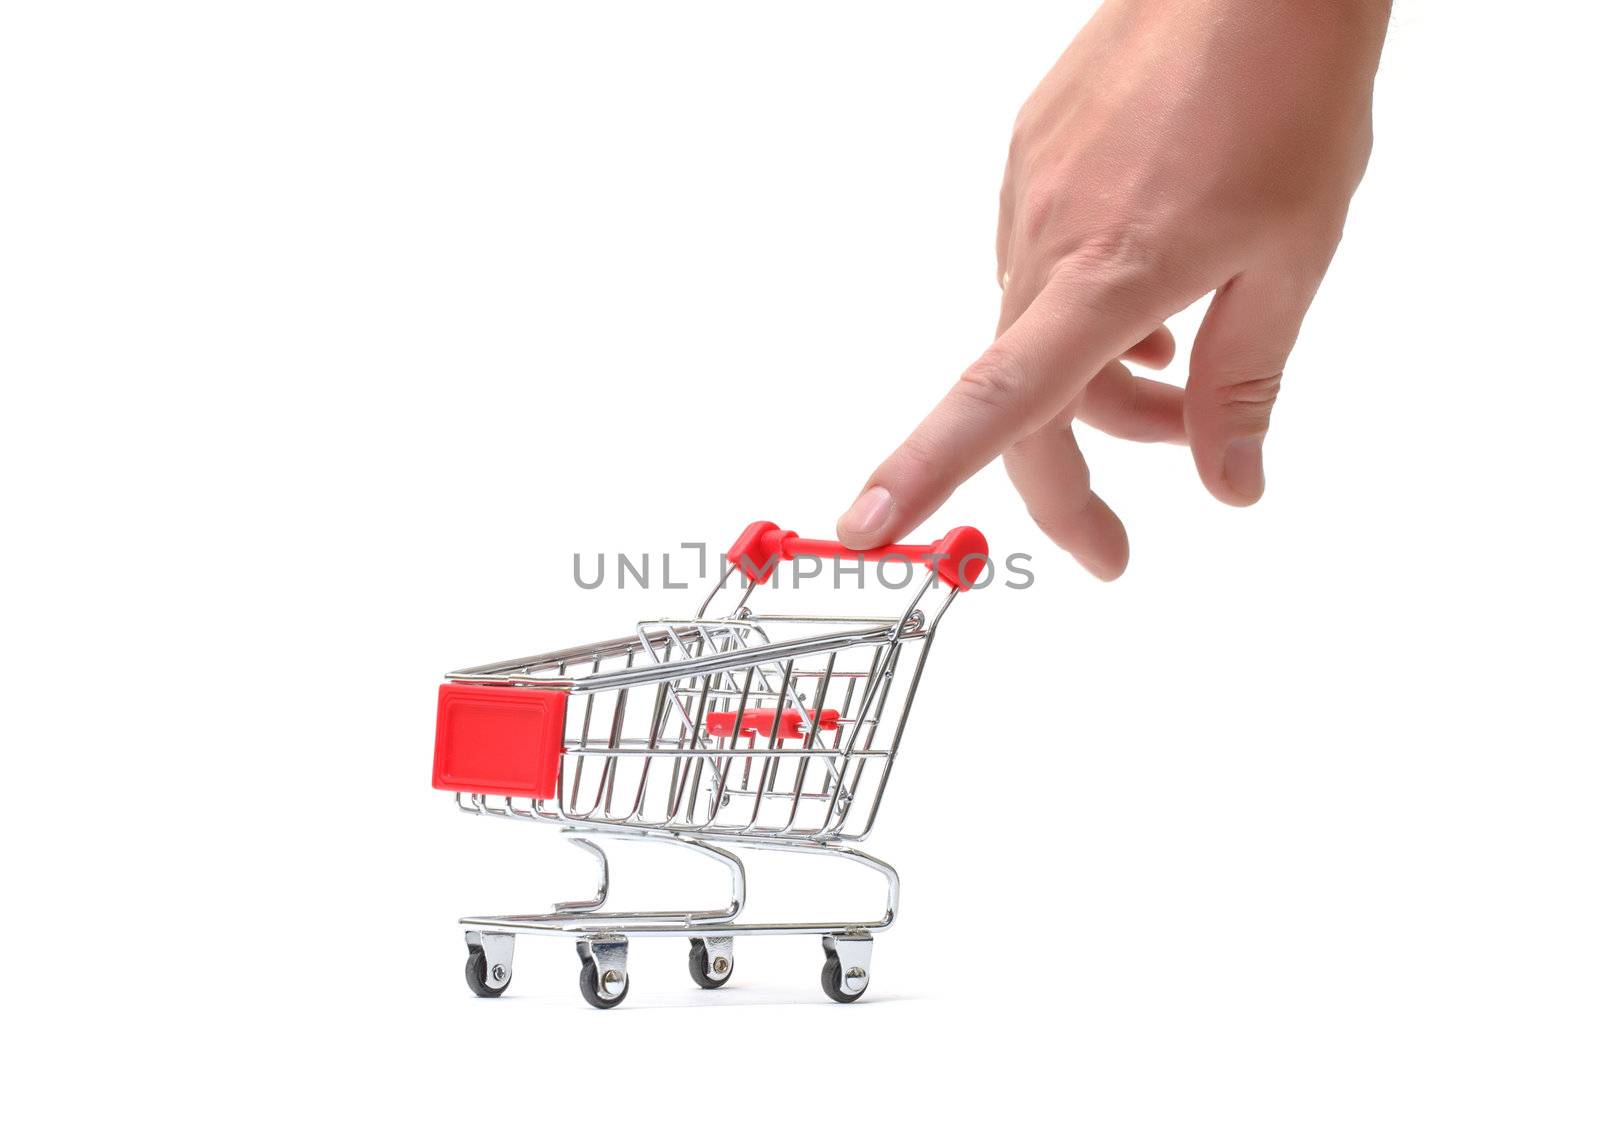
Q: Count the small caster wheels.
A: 4